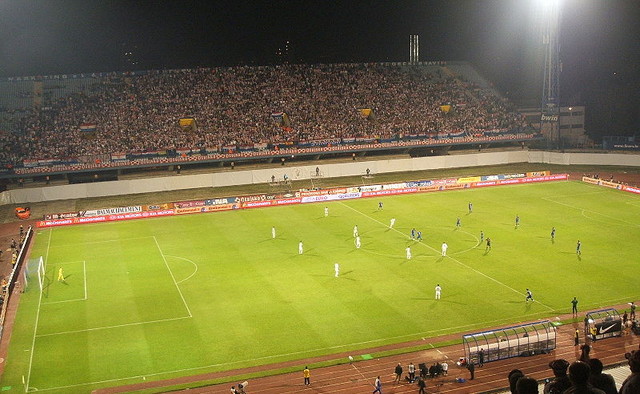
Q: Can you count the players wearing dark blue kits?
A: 10